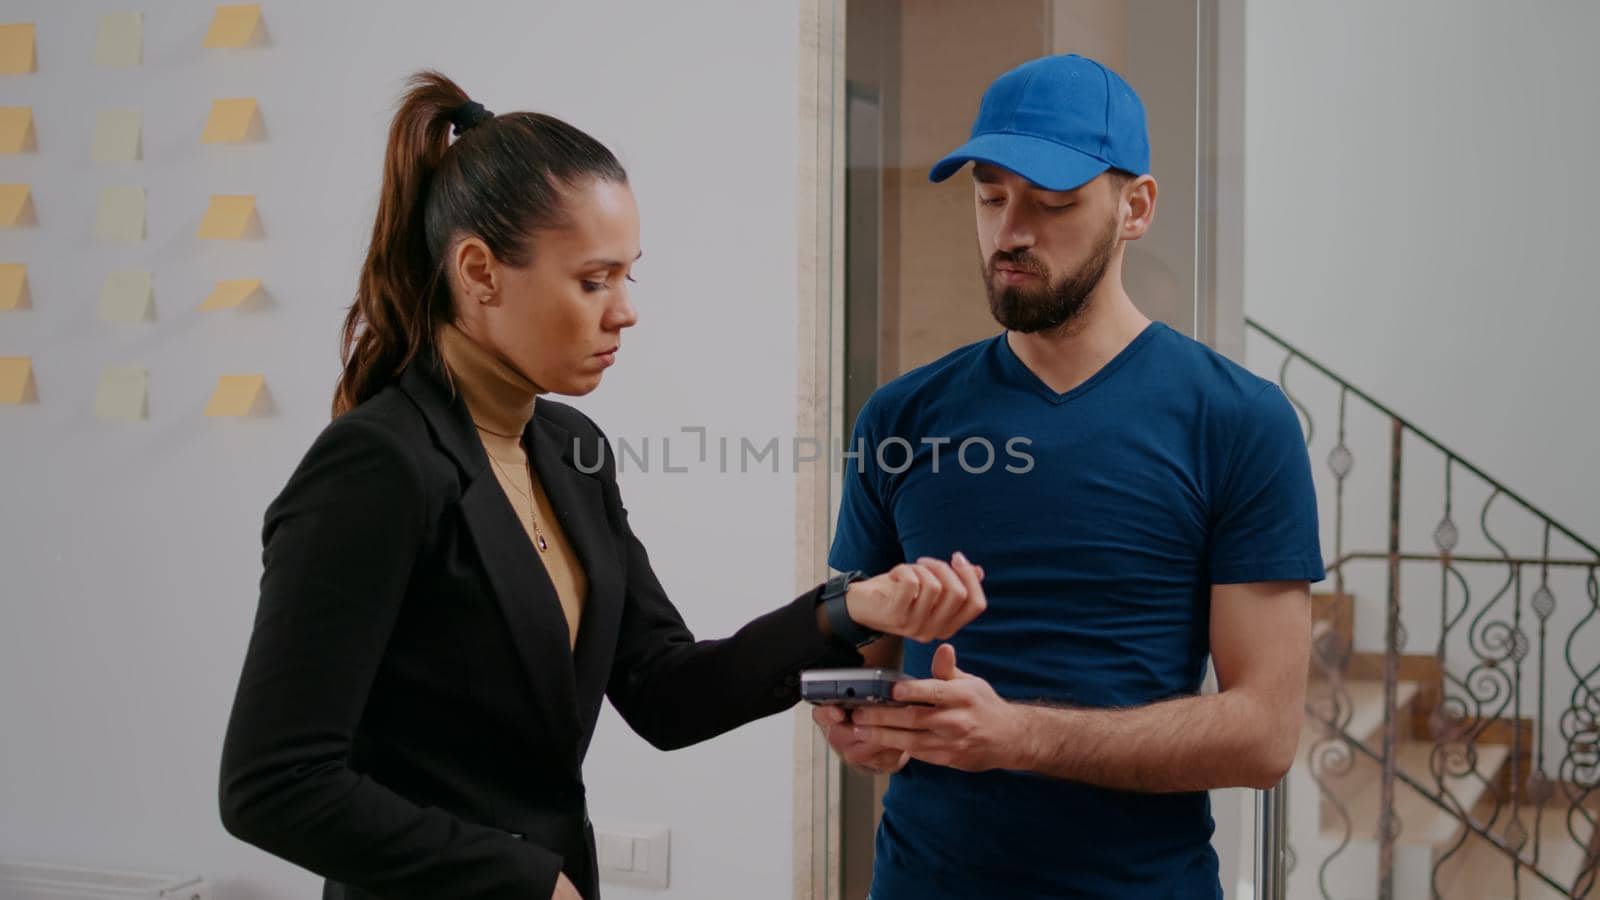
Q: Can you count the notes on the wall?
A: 15